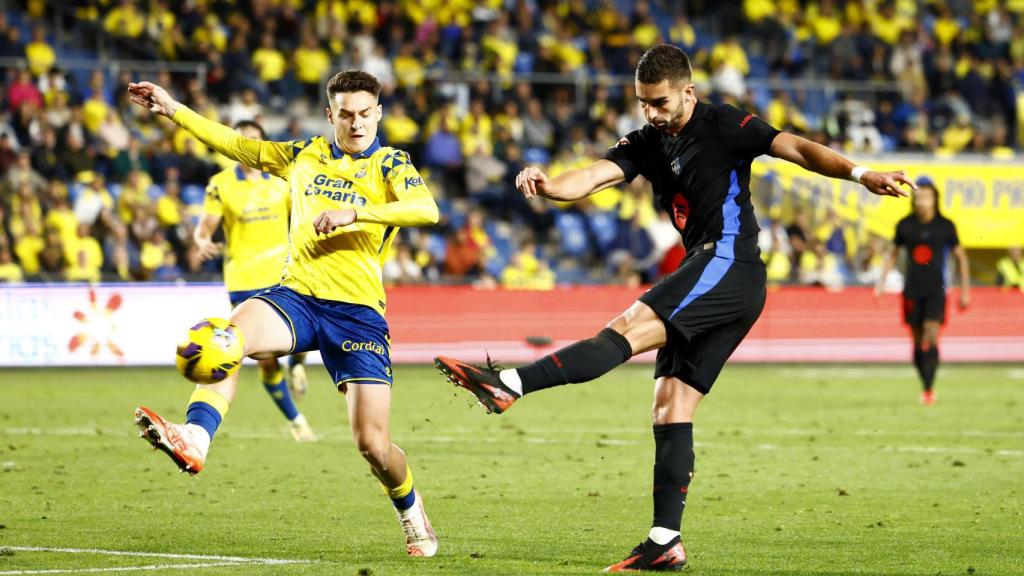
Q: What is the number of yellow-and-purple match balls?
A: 1